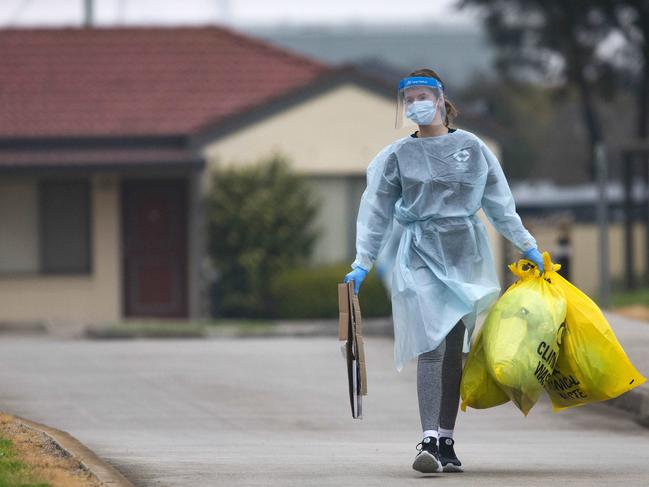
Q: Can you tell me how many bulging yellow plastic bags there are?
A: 3